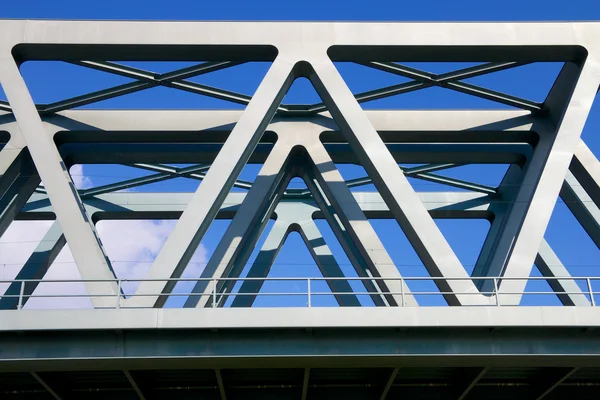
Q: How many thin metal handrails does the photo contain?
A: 2